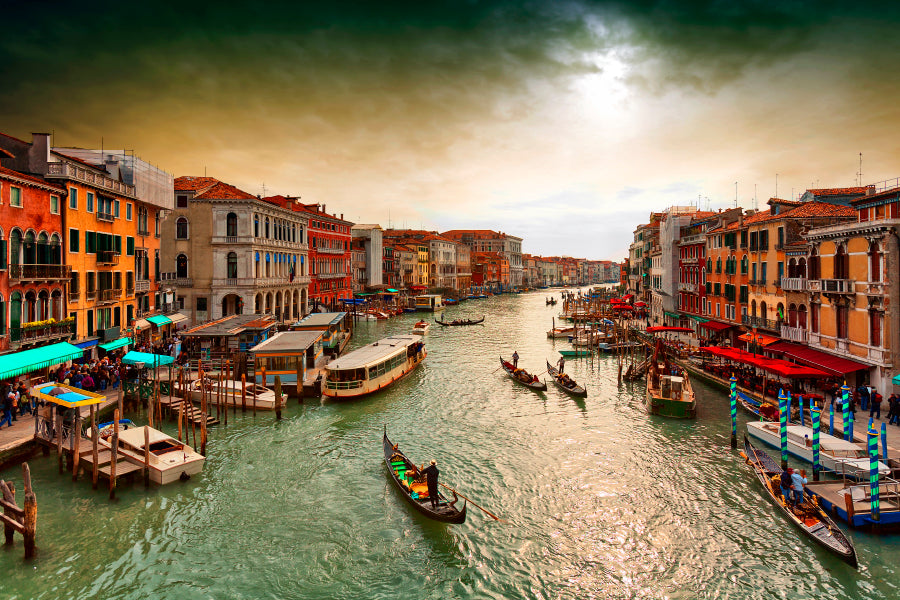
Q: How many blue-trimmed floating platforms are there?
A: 1